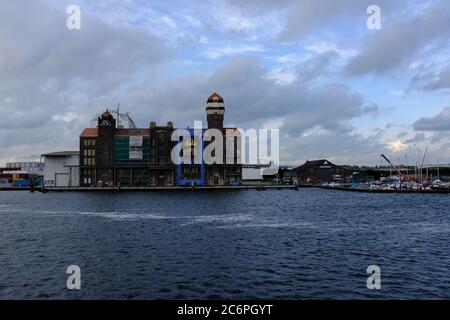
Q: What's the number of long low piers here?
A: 1